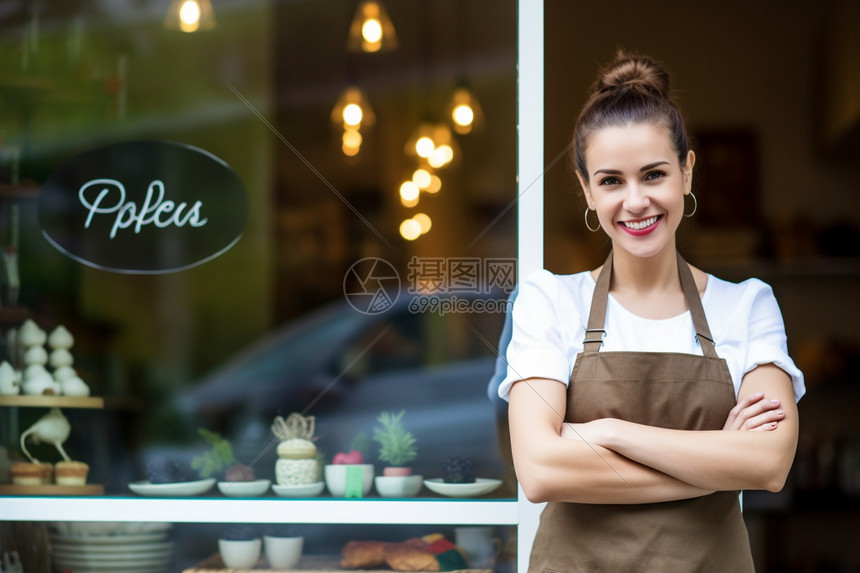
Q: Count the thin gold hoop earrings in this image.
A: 2